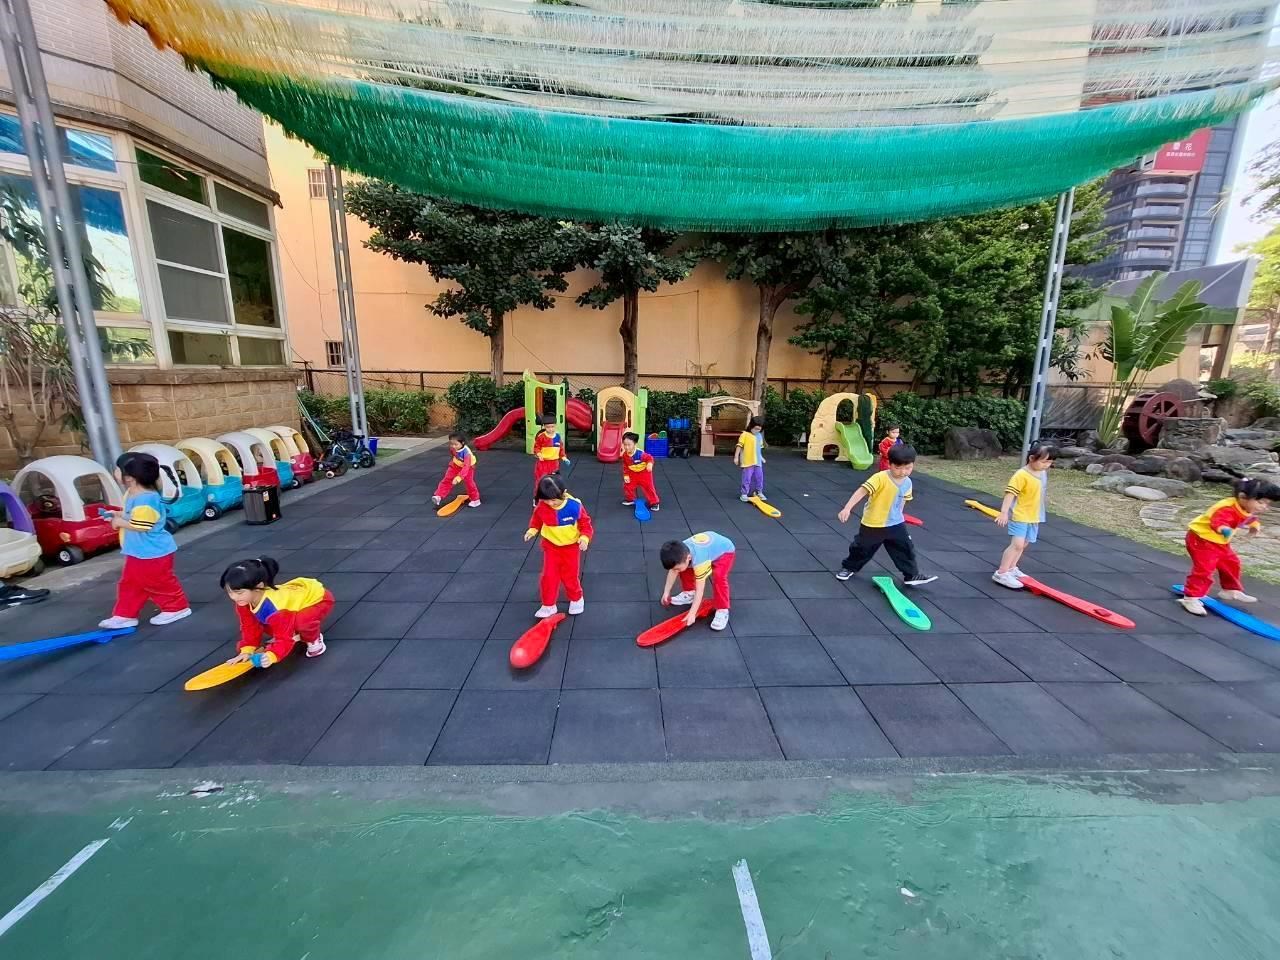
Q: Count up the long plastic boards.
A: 12